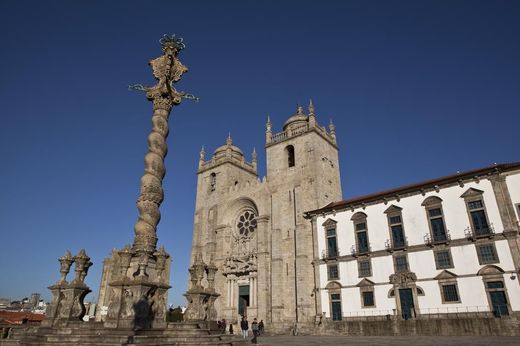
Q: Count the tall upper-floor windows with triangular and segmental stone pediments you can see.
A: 5